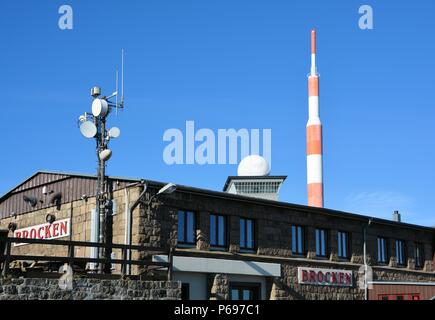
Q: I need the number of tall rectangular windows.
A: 9